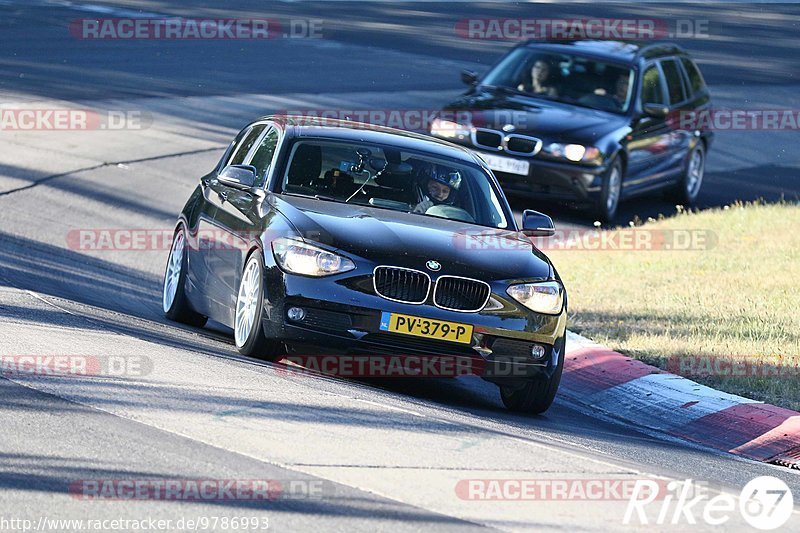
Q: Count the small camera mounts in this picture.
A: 1